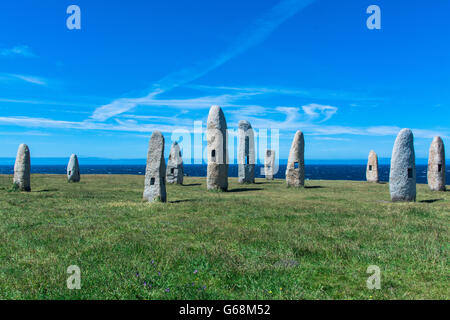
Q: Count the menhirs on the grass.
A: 11